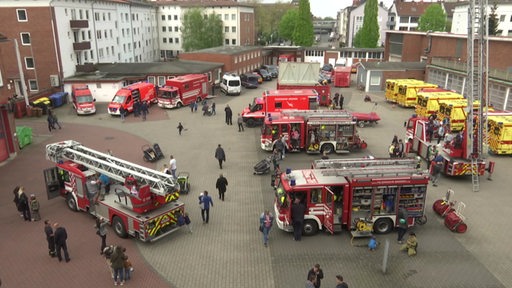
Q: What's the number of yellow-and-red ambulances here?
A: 5